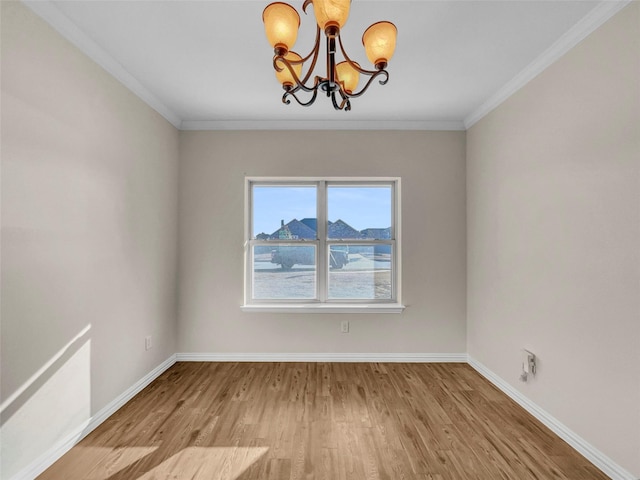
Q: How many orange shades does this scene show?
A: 5